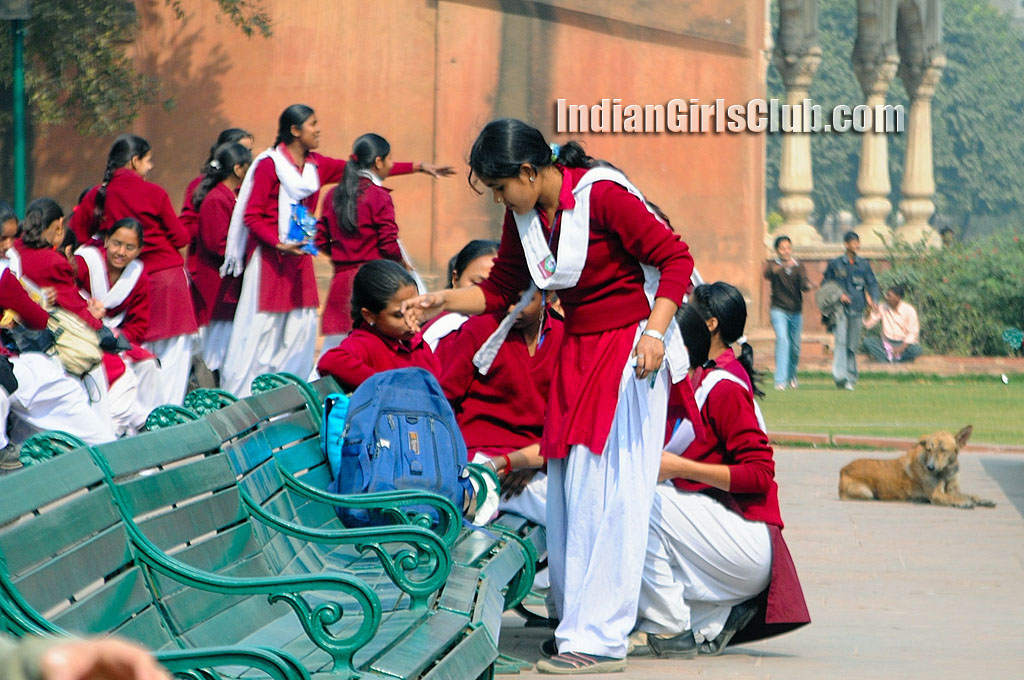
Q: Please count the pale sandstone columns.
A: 3